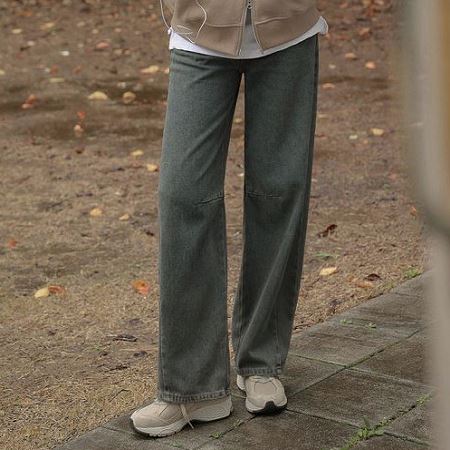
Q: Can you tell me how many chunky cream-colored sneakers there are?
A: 2